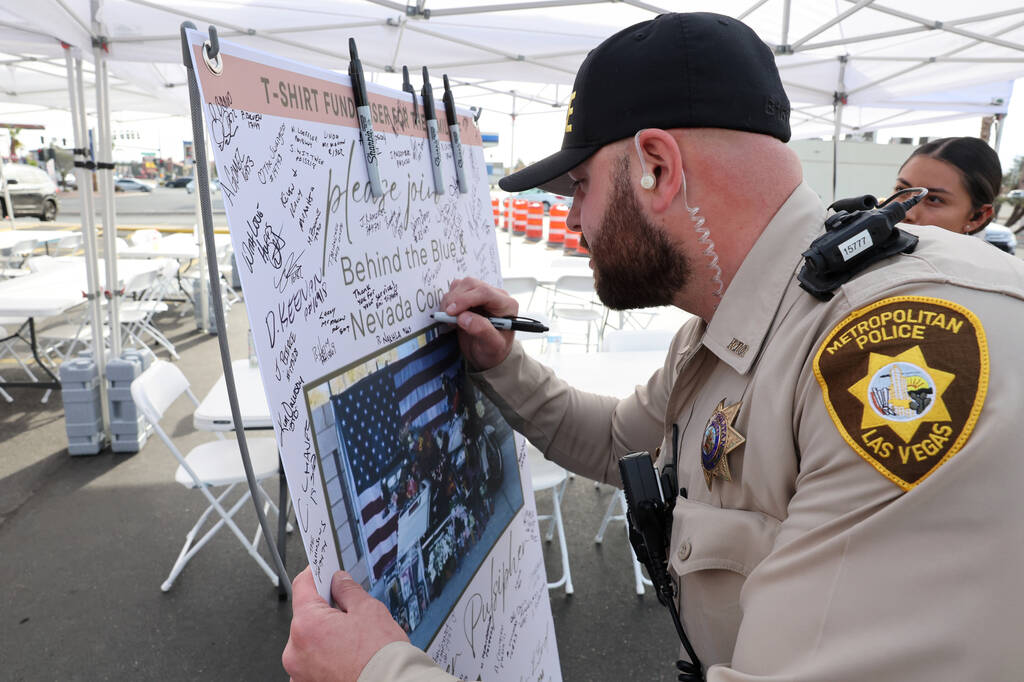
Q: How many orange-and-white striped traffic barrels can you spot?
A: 7